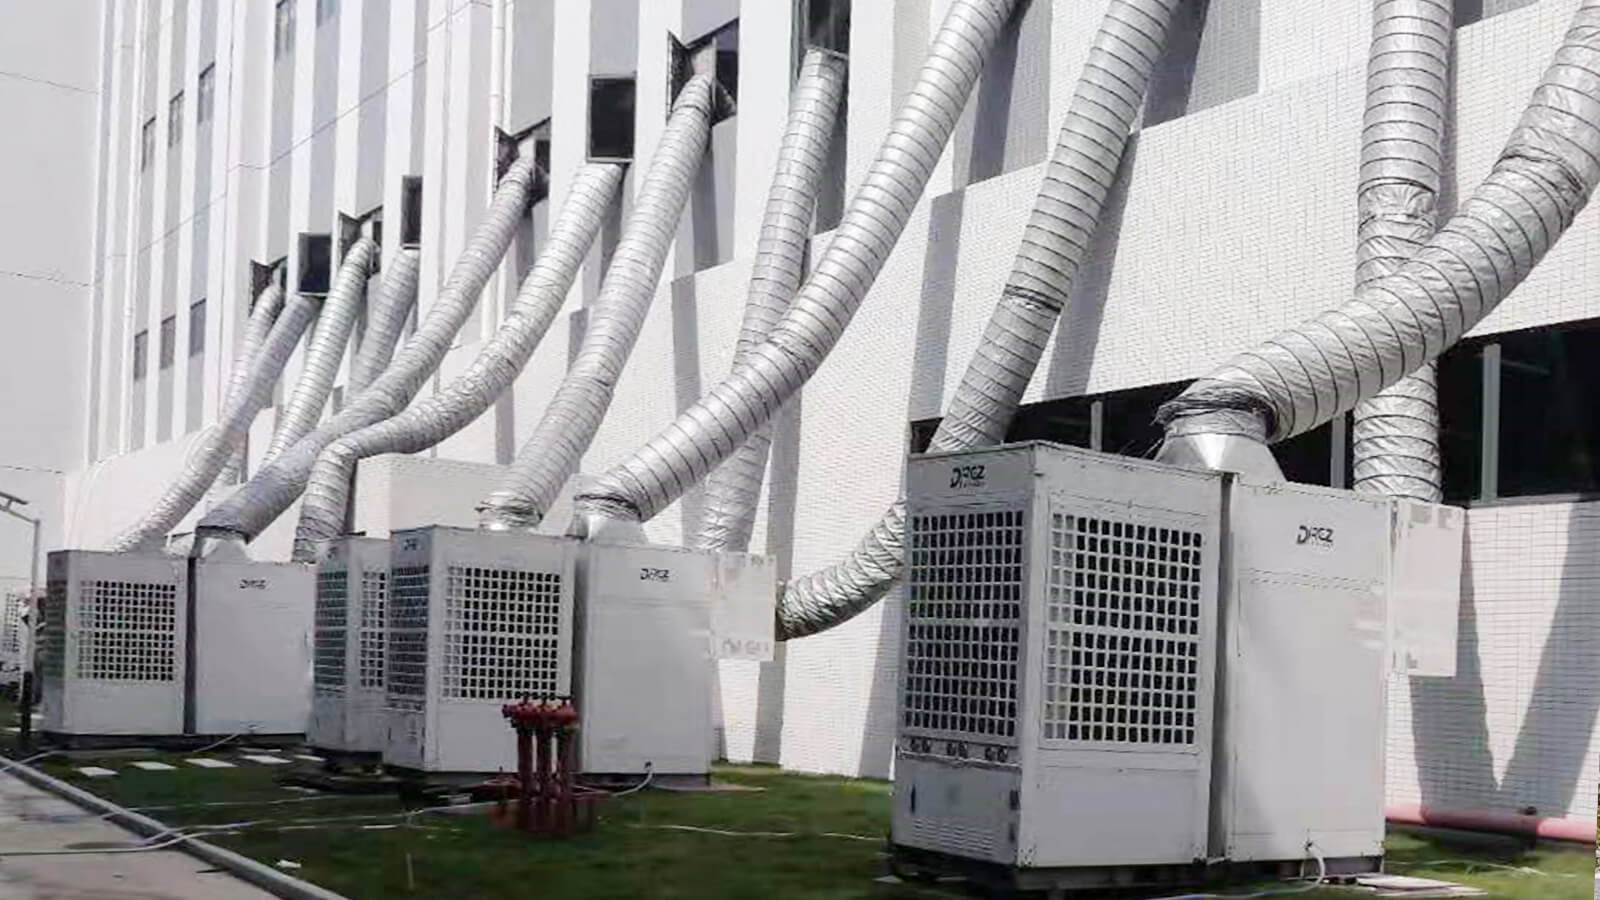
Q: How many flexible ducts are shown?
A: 12